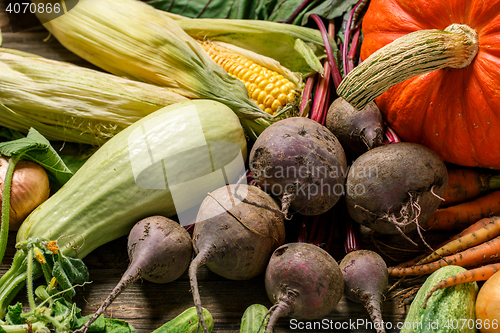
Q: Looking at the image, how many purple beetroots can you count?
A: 7